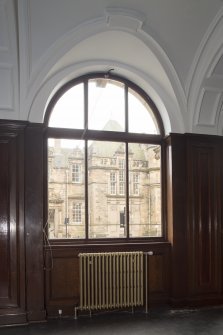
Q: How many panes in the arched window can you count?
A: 6